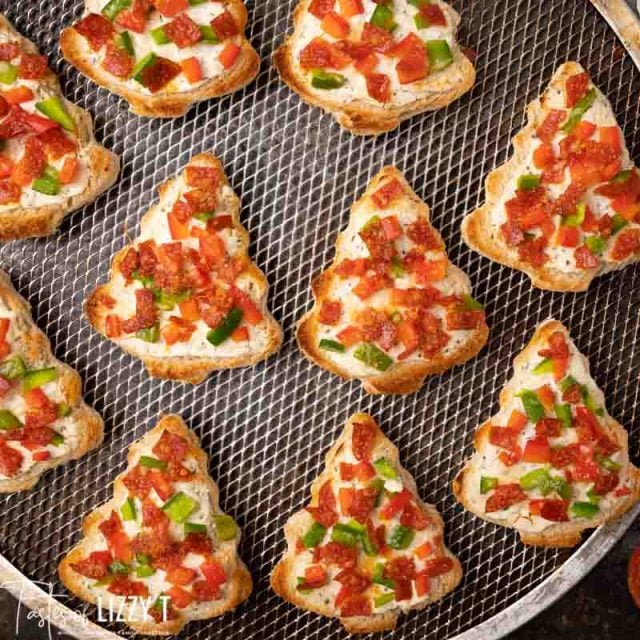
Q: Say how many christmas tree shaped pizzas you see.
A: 10